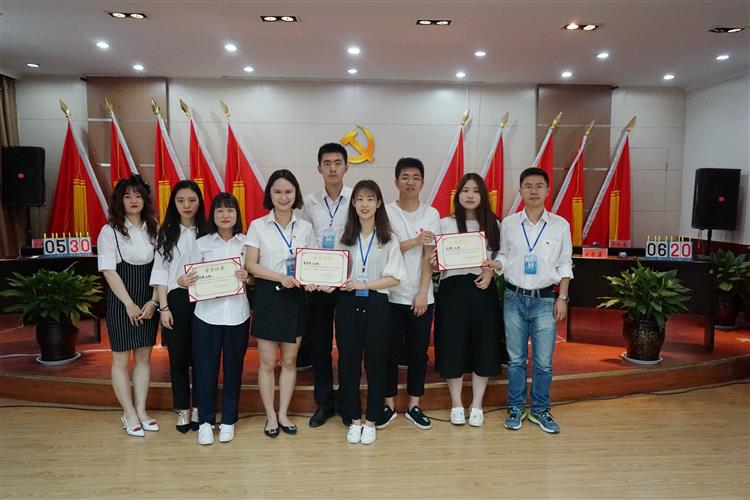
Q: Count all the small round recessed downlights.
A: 13